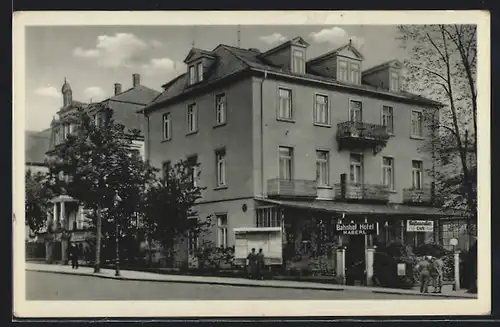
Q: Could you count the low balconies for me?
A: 3